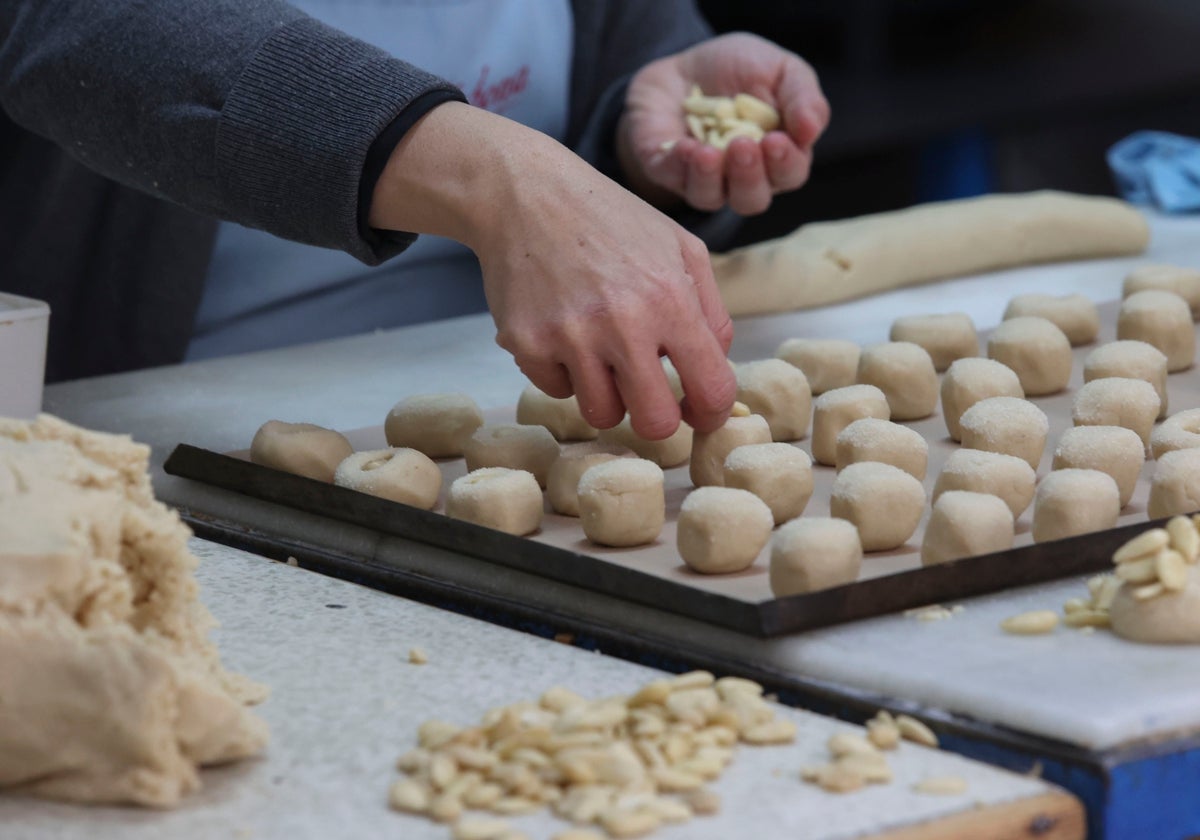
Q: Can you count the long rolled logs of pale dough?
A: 1